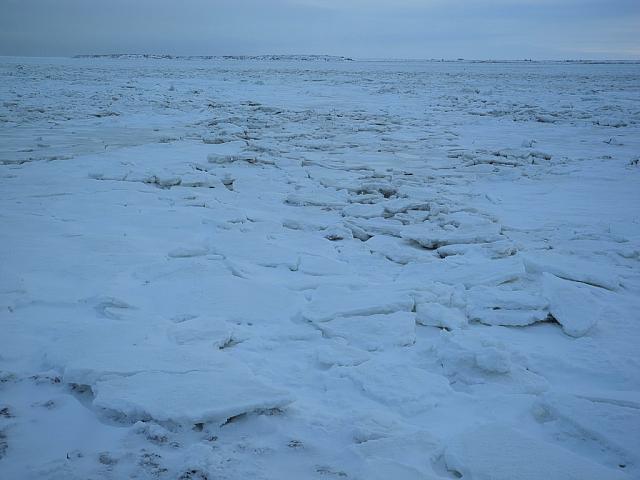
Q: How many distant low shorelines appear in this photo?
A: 2